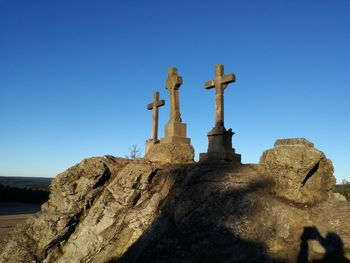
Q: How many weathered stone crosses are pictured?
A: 3